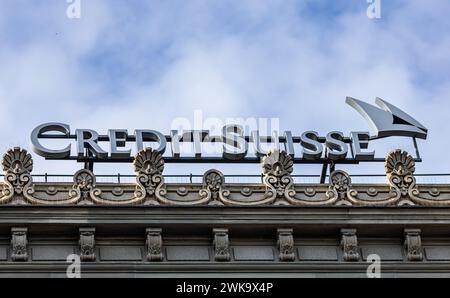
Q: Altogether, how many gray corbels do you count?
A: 7